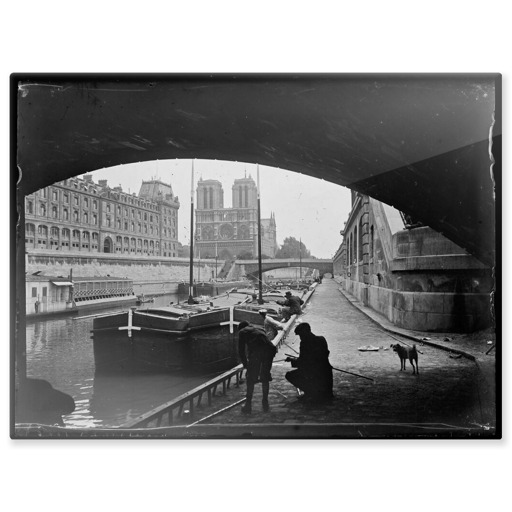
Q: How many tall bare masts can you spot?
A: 2